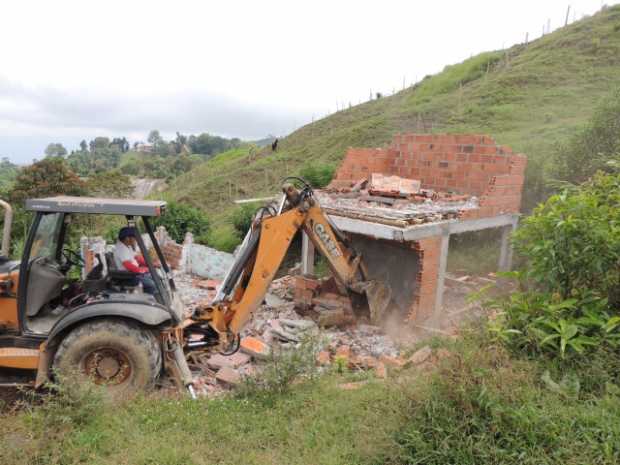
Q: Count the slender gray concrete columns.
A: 3